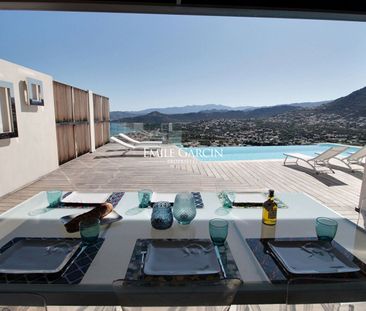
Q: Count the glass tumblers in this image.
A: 6